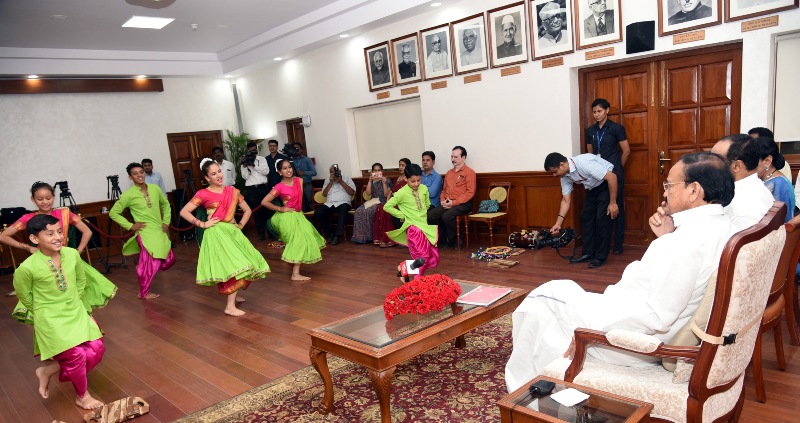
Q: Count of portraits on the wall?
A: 9